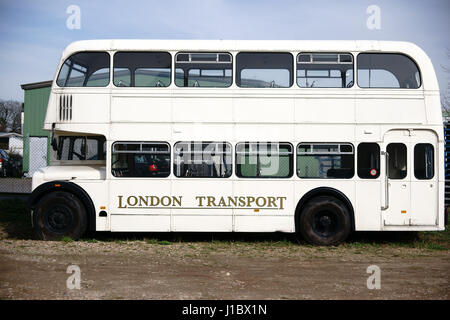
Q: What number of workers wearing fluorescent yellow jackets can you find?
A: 0